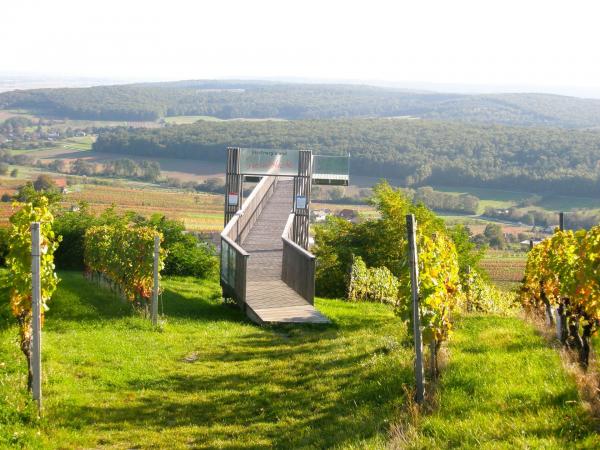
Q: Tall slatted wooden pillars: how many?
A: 2